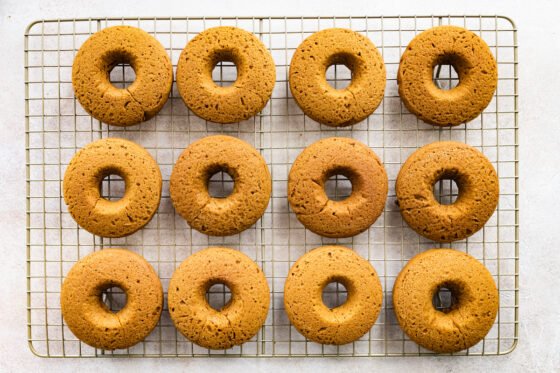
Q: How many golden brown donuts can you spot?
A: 12